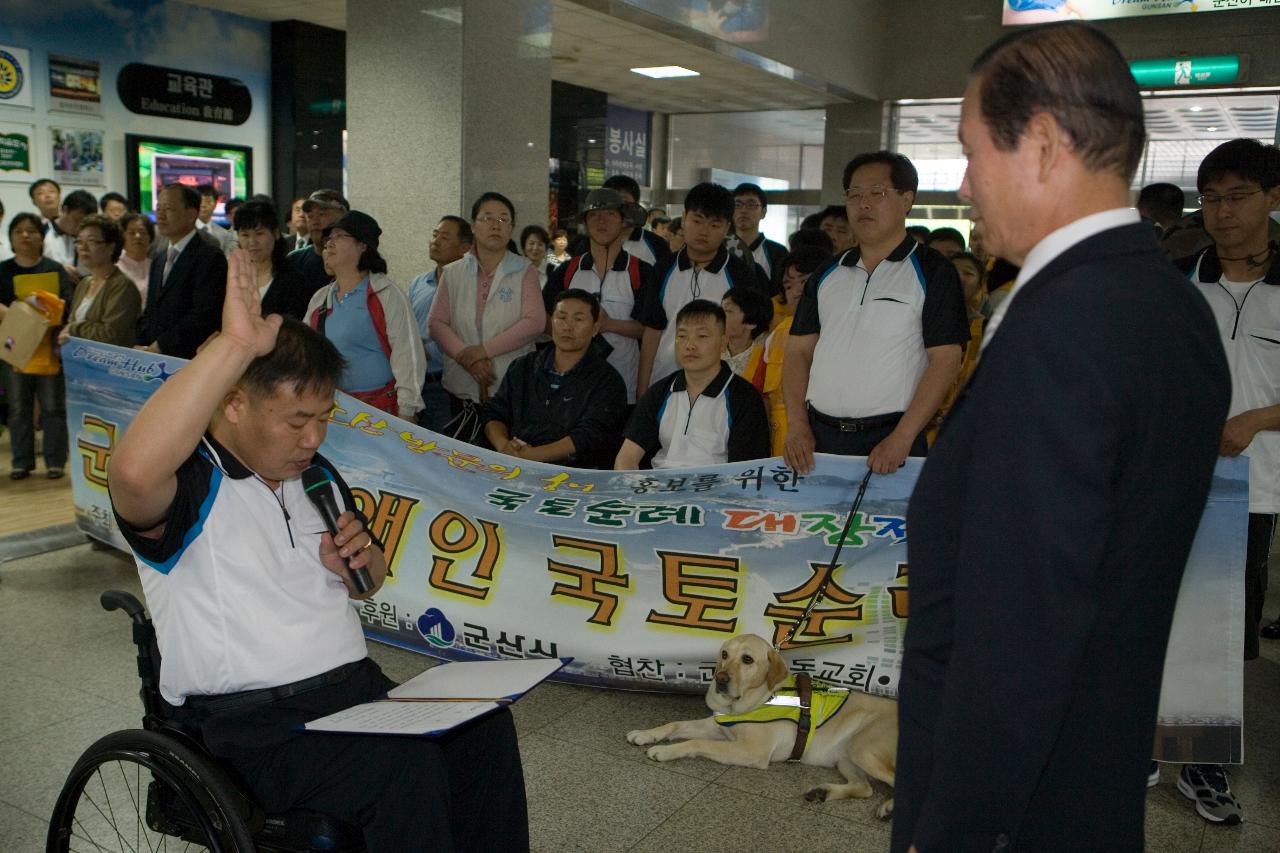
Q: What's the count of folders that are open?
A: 1